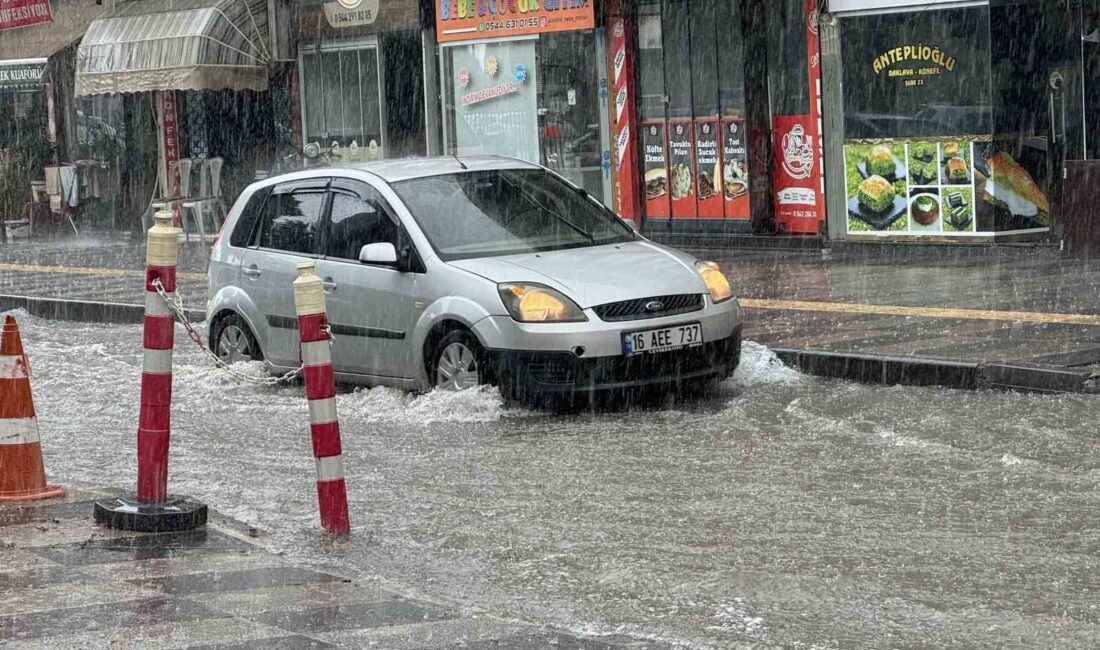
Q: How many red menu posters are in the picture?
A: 4